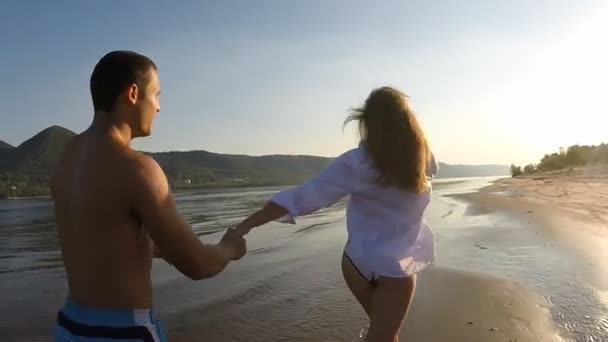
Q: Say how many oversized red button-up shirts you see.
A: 0